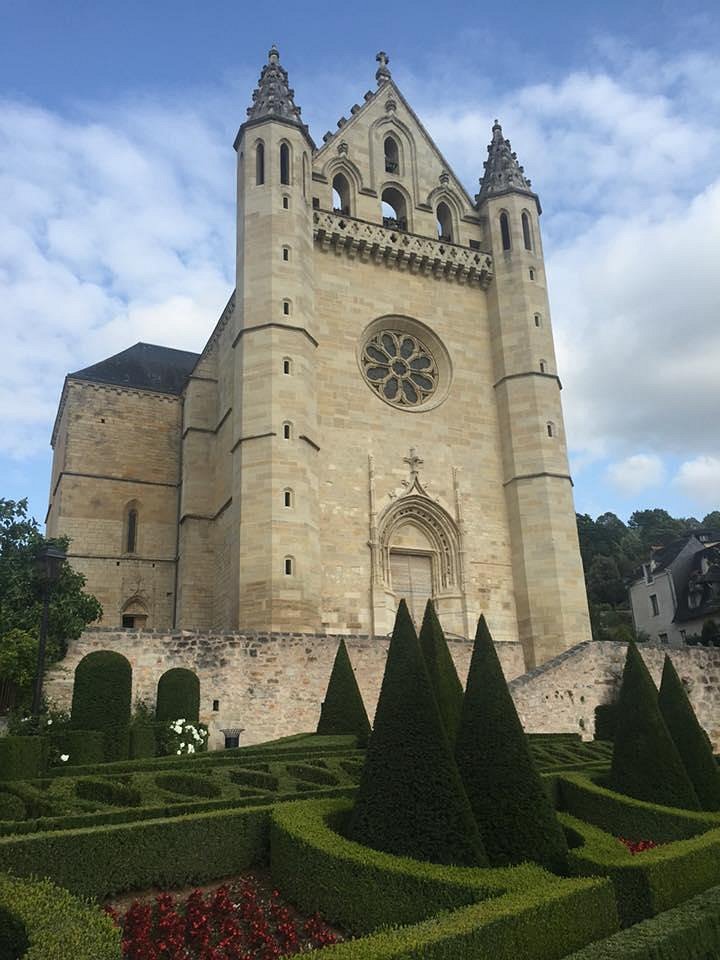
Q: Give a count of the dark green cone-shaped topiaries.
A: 6